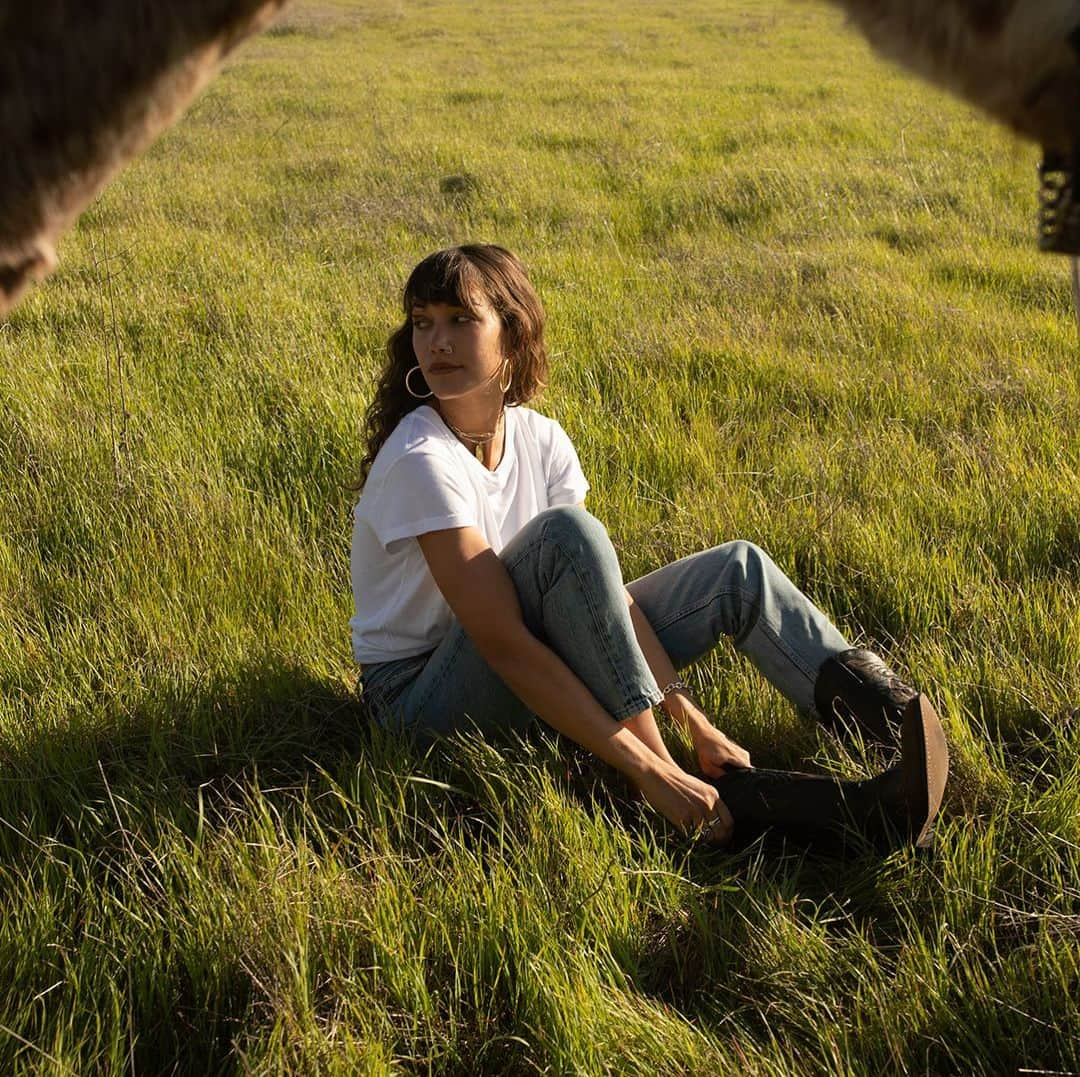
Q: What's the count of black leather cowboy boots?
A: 2